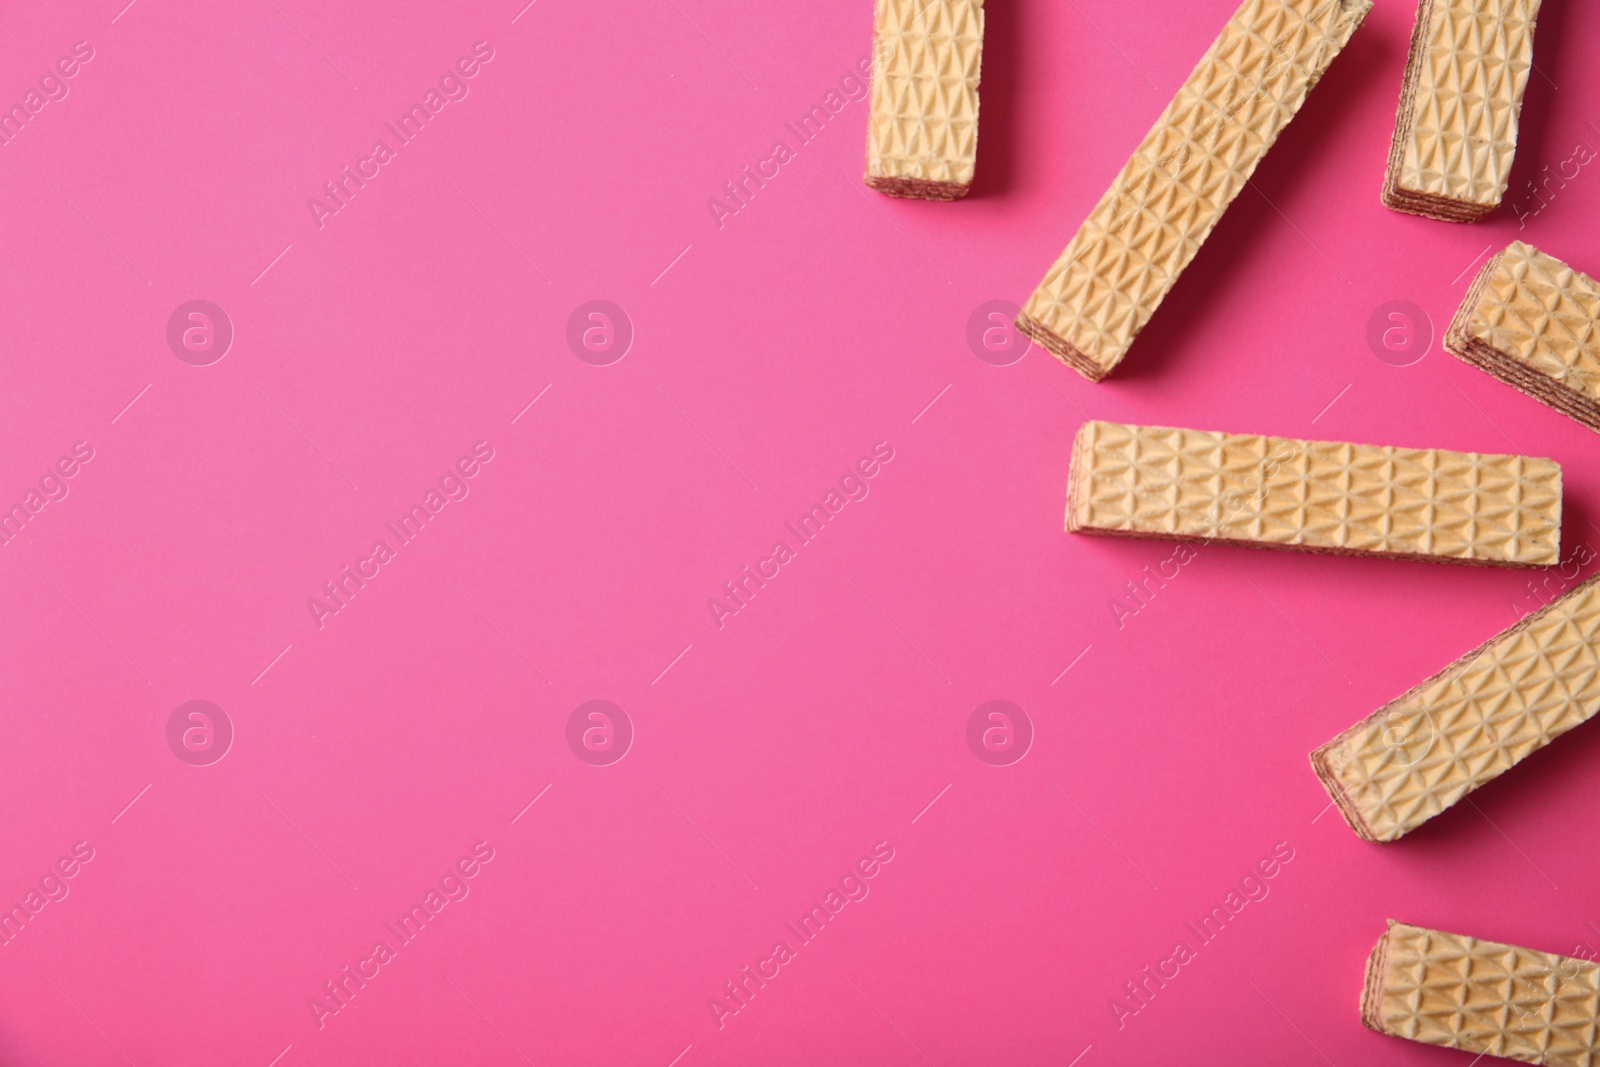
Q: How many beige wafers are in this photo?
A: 7